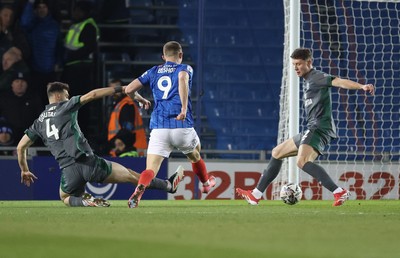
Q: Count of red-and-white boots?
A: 2